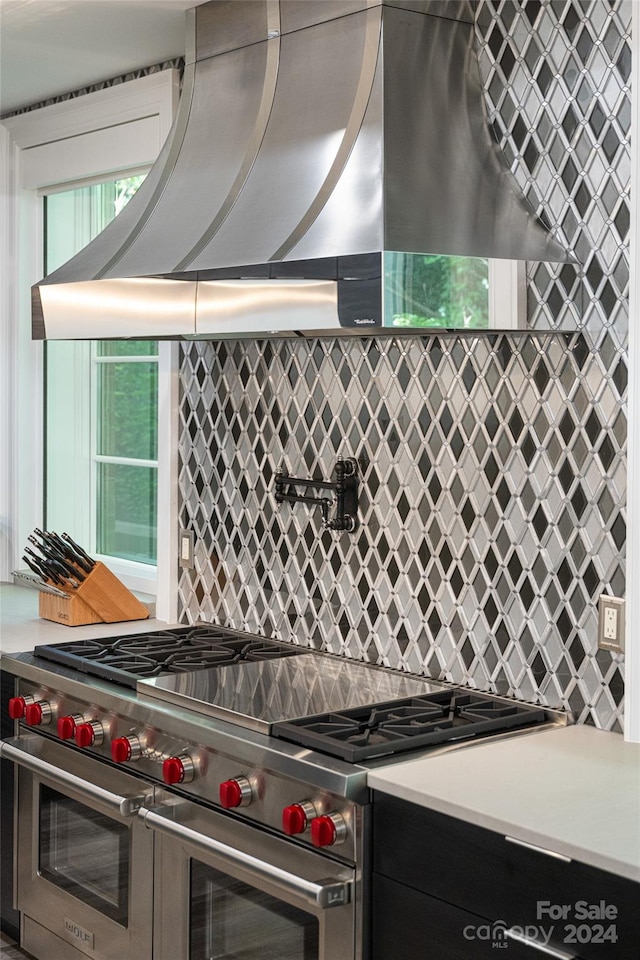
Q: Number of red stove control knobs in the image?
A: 9